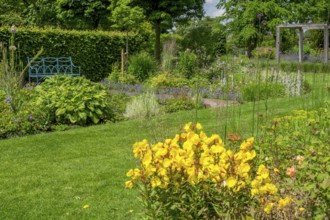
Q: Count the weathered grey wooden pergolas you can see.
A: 1